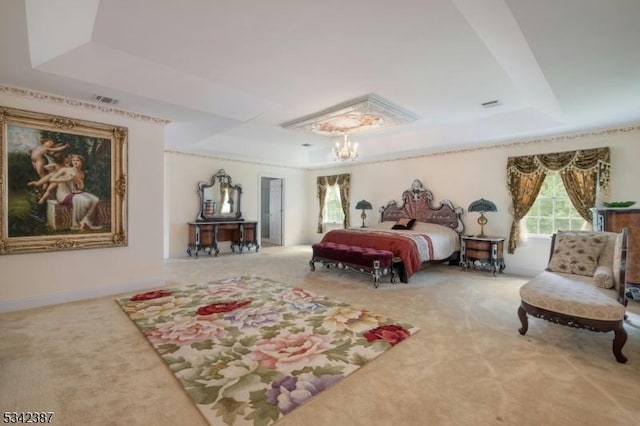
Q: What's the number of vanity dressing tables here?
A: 1